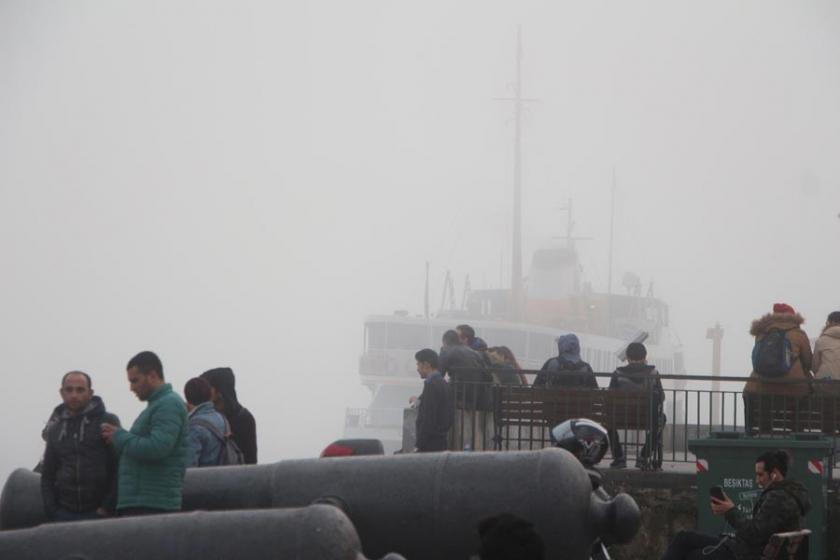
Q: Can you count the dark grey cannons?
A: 2